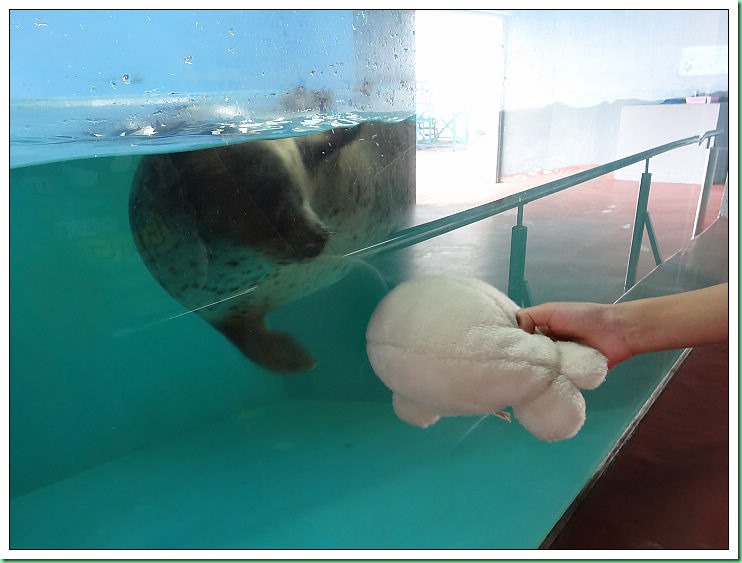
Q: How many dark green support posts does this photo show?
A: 2